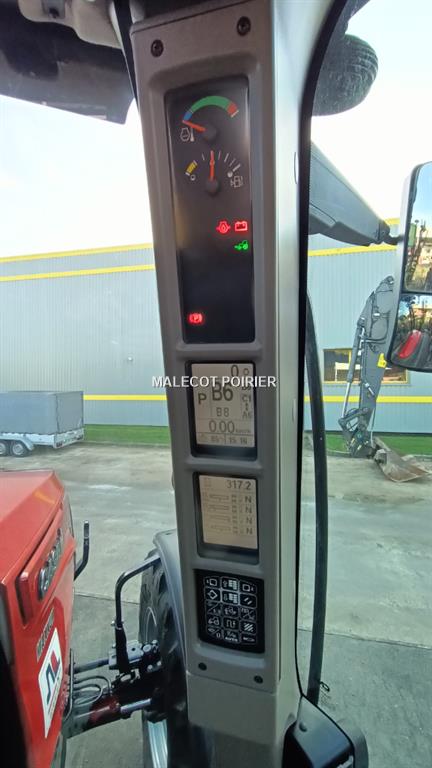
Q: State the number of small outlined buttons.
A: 15